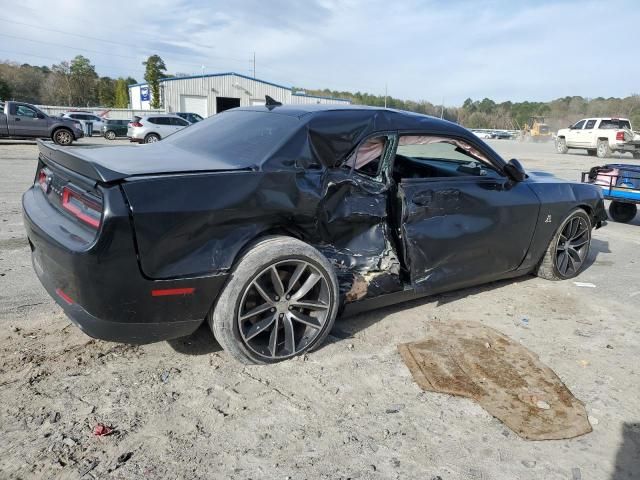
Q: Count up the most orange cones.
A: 0